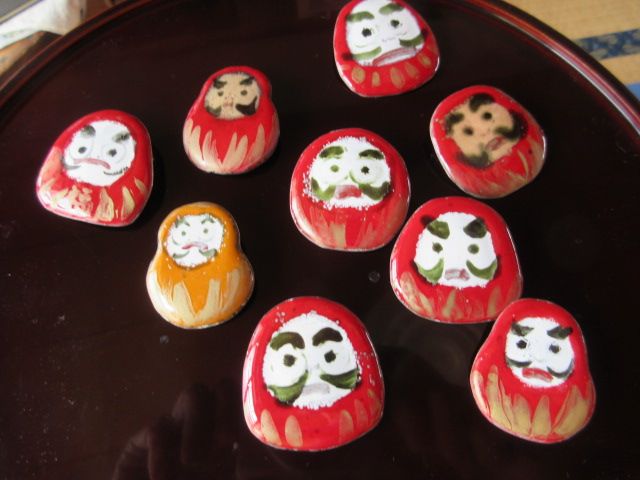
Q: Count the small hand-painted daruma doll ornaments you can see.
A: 9